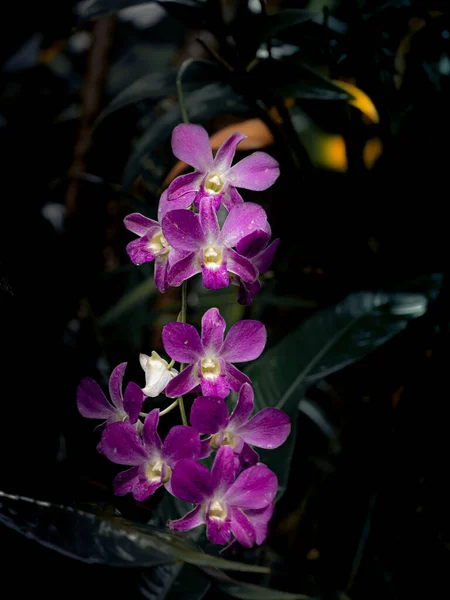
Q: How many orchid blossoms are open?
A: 9